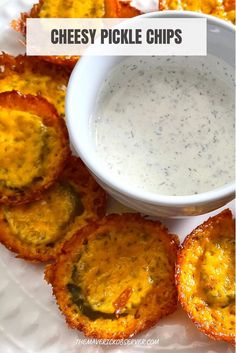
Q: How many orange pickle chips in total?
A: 7